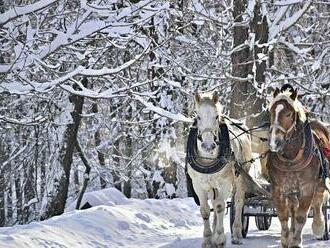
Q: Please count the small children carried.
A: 0